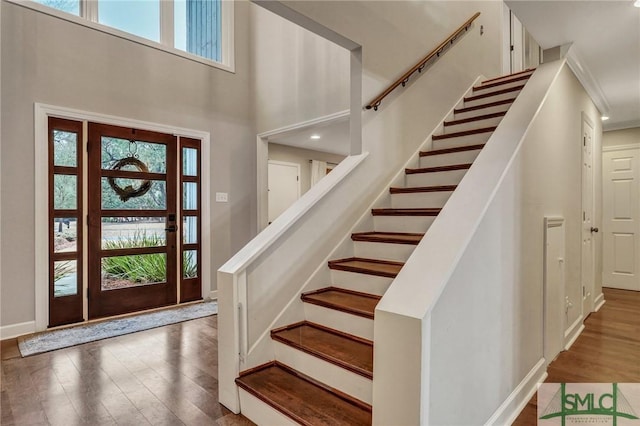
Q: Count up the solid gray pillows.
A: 0